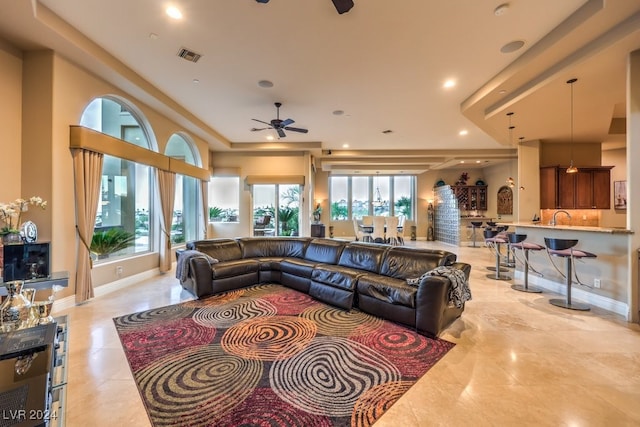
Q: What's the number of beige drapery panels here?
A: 3